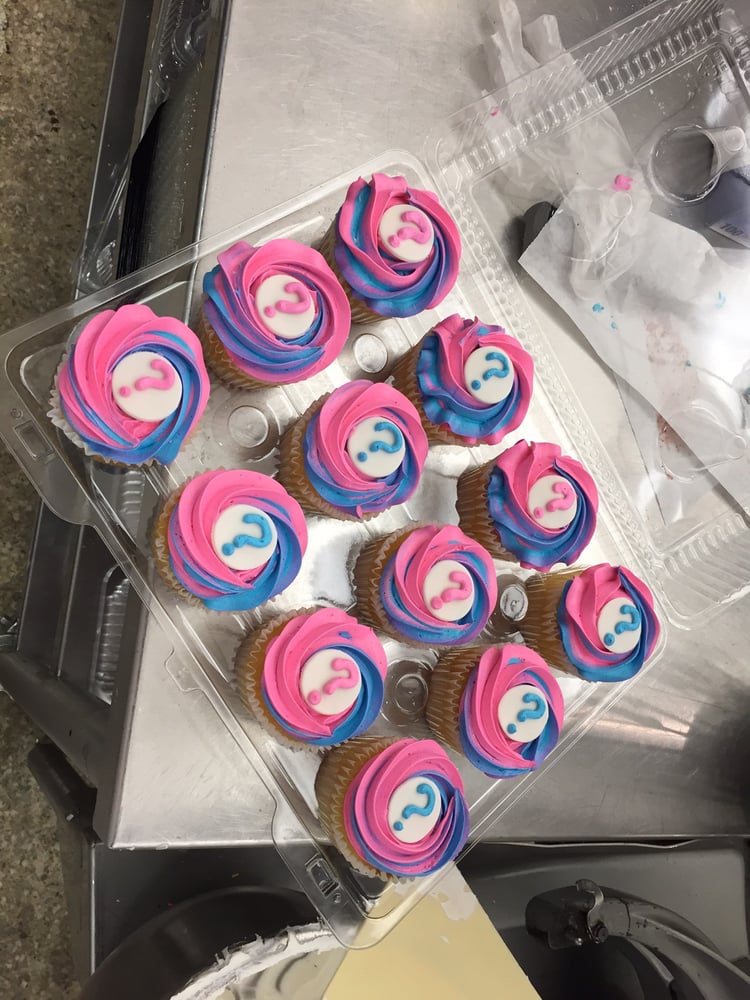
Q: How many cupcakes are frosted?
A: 12